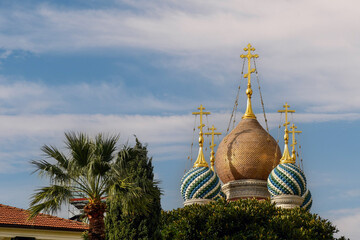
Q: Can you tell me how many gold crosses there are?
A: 5